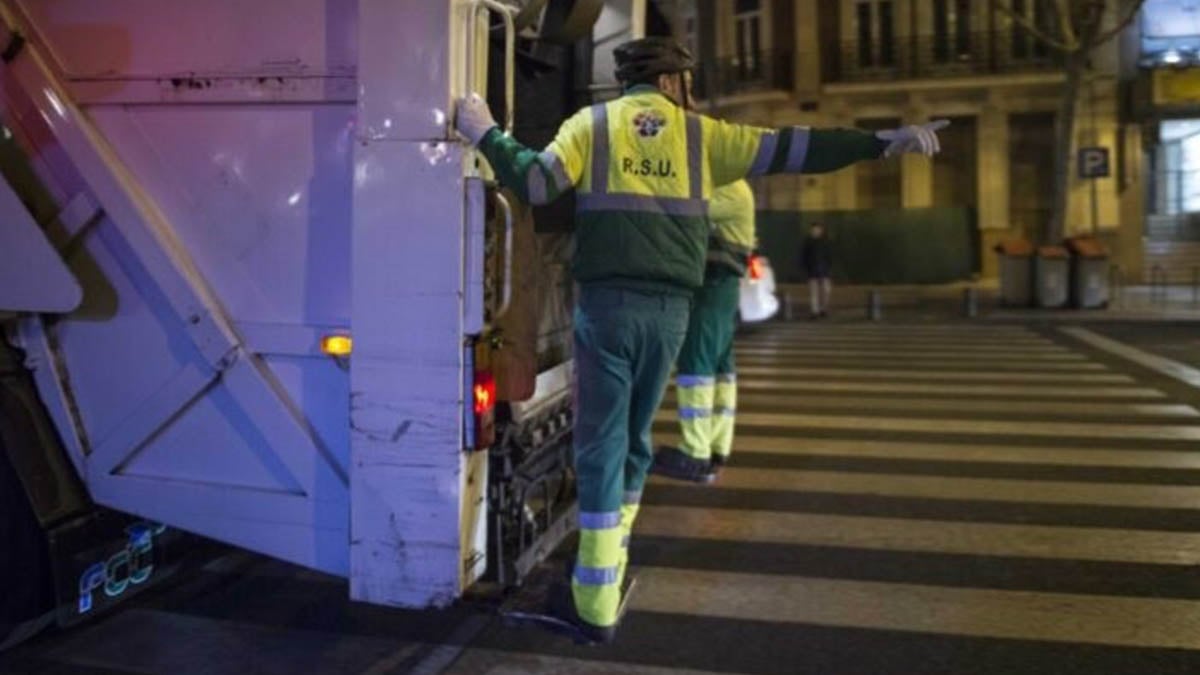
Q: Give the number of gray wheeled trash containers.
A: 3